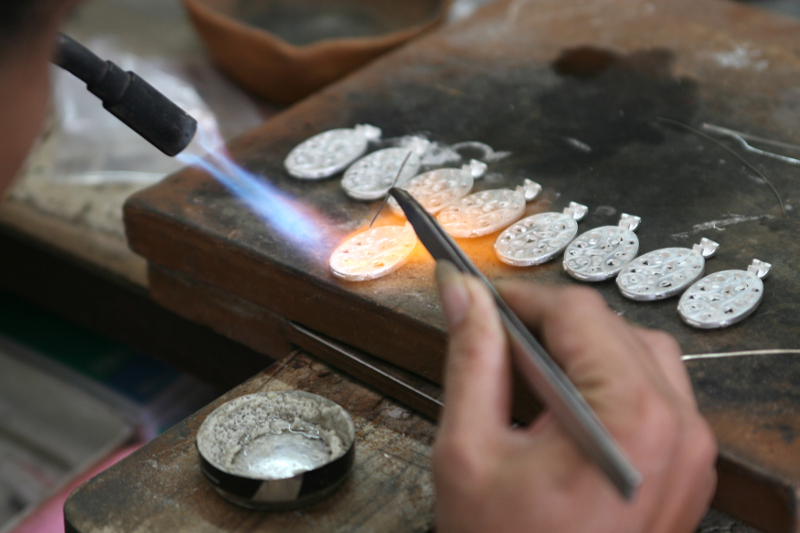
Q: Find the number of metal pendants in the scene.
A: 9